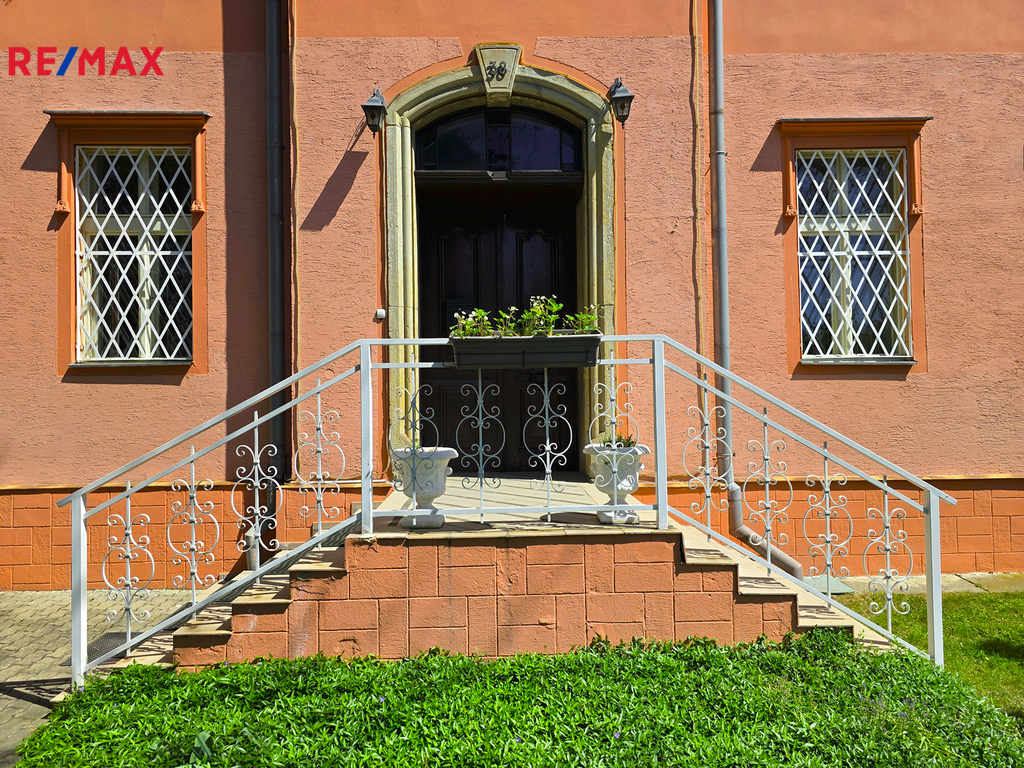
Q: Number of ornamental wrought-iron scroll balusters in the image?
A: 12